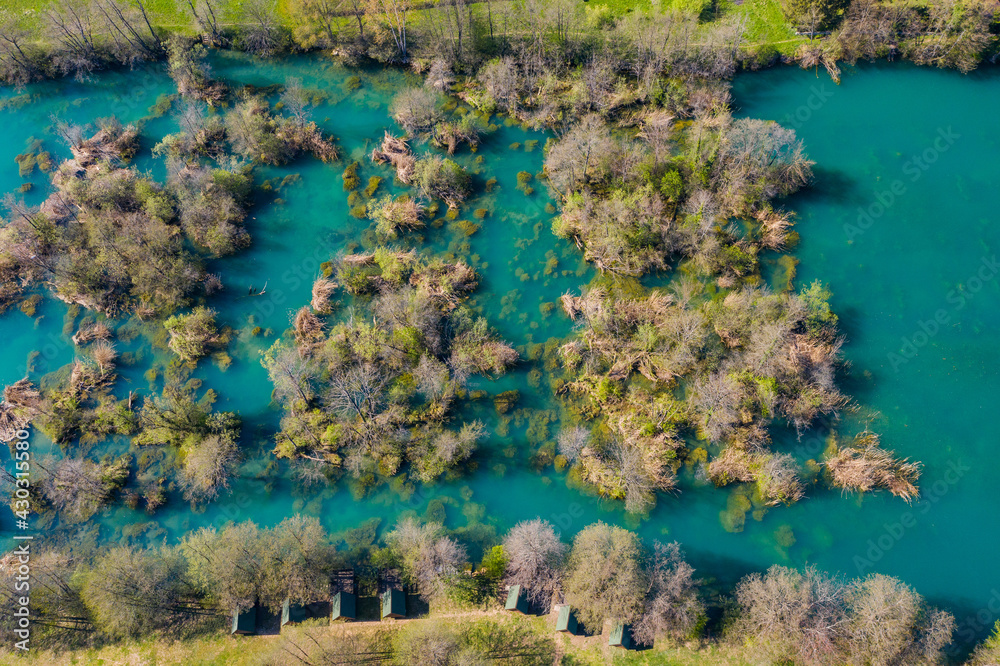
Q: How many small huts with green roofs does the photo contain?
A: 7